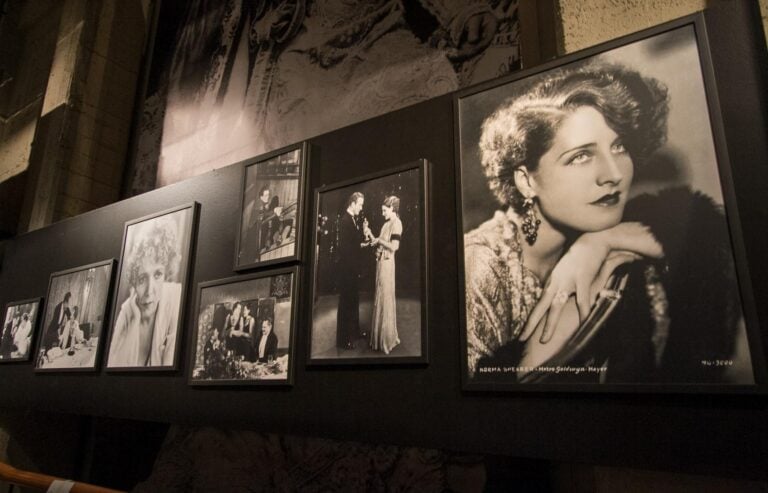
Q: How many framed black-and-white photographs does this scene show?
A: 7